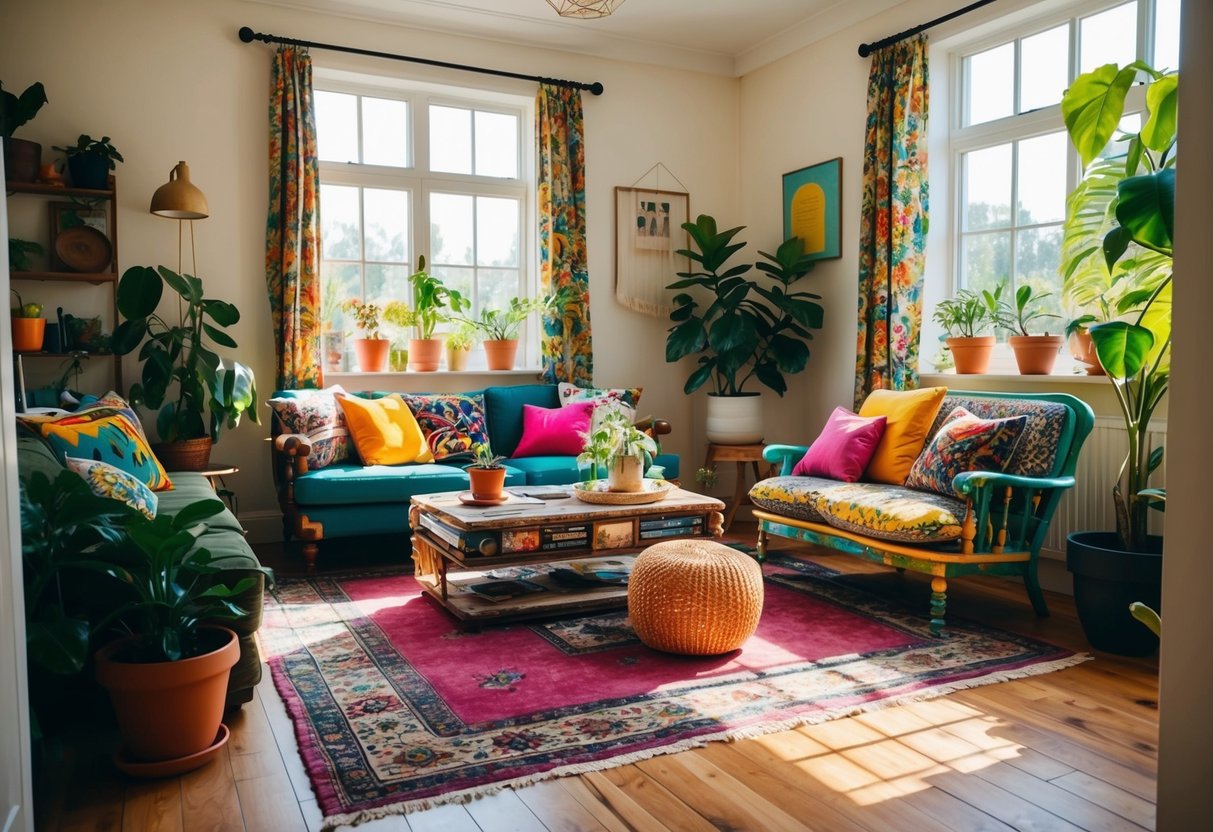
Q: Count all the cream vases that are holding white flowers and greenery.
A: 1